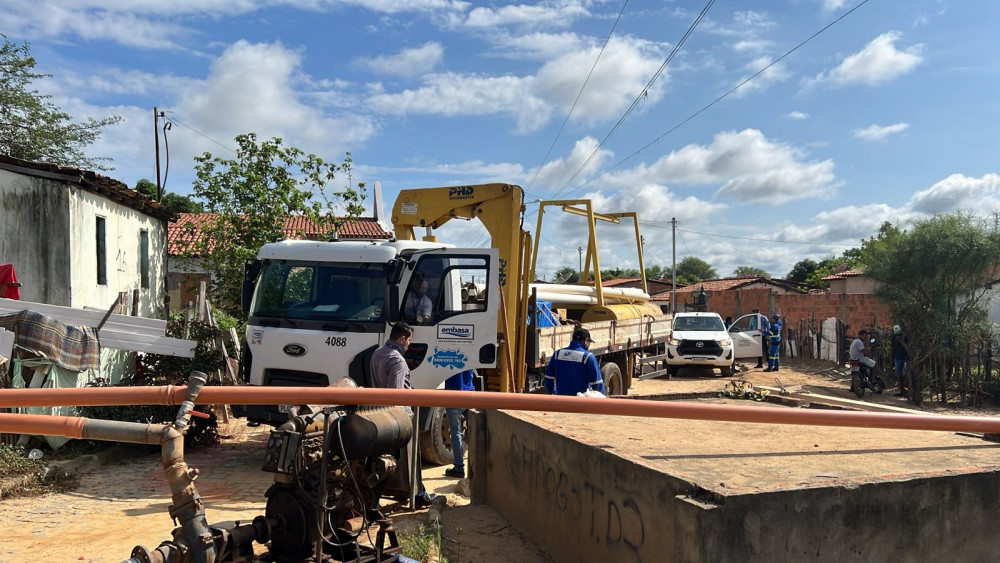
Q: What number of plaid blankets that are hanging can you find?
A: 1